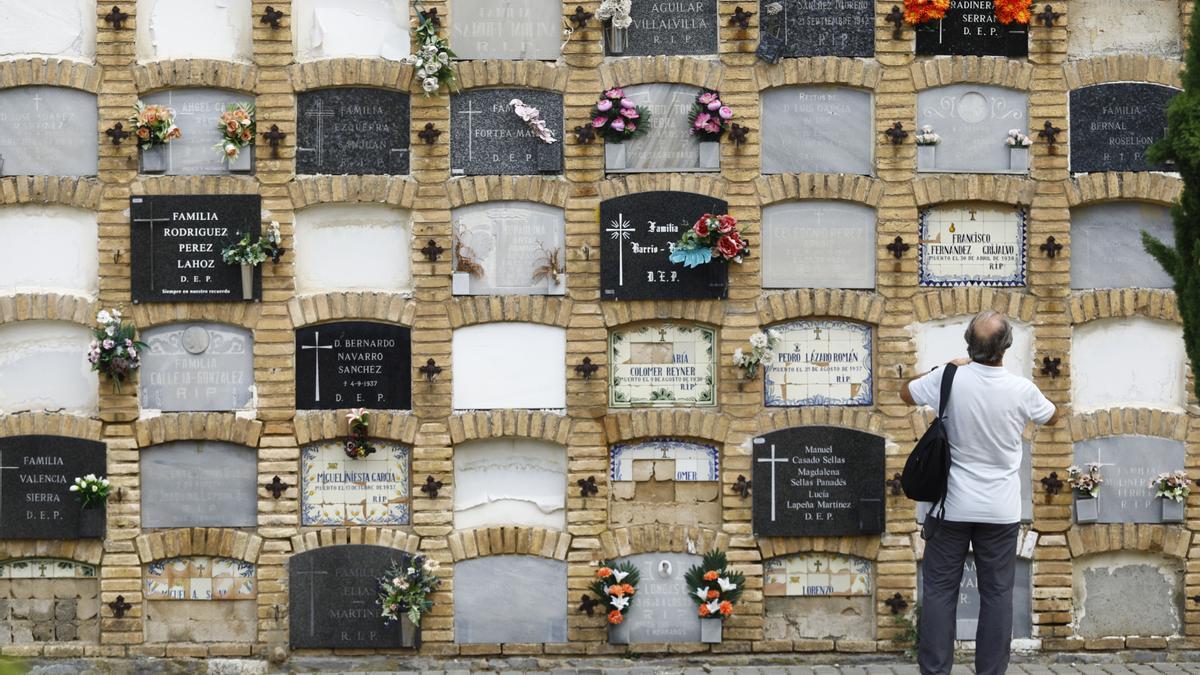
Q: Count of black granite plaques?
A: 12